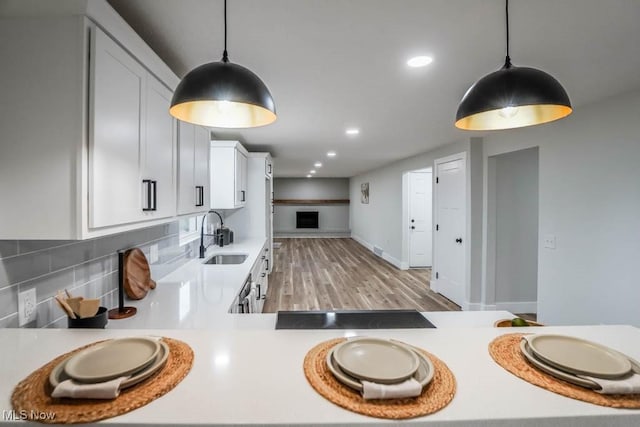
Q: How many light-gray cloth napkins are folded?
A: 3